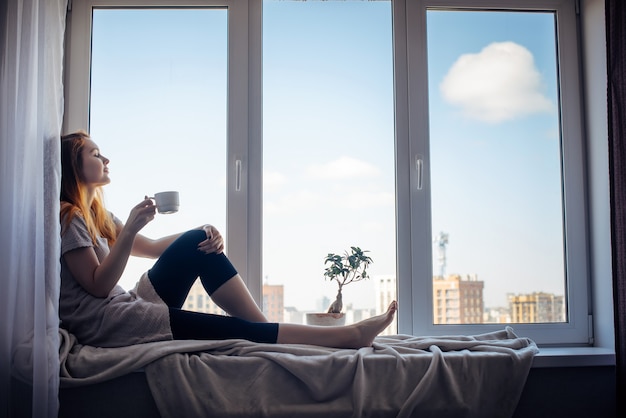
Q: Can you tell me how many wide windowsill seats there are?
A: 1